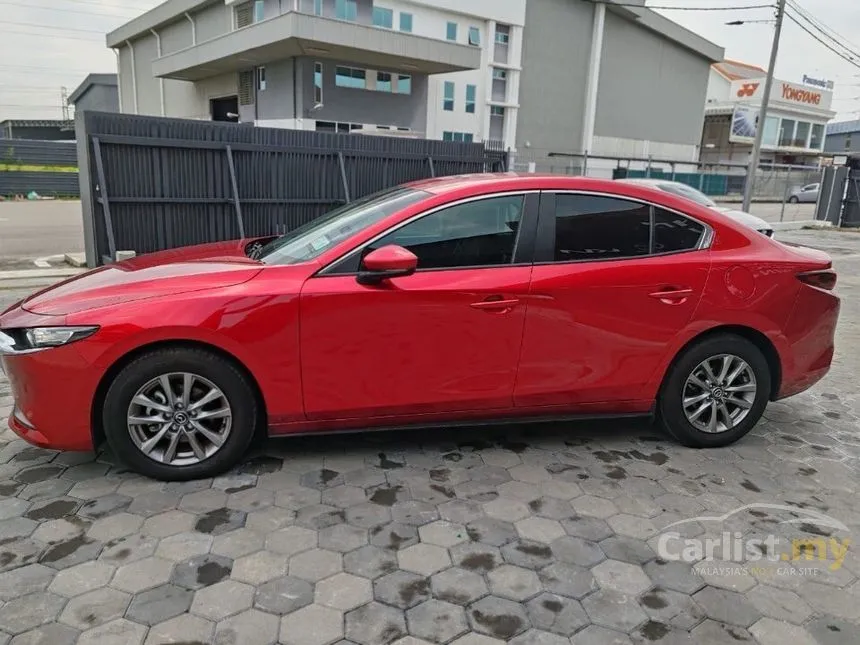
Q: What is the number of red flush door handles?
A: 2